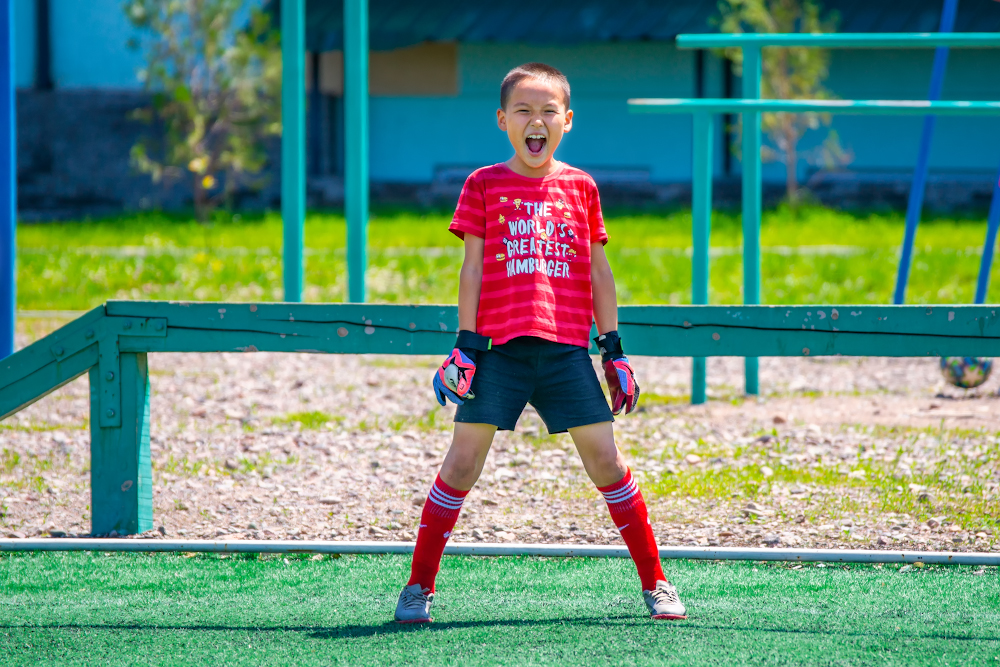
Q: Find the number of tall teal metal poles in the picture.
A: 4